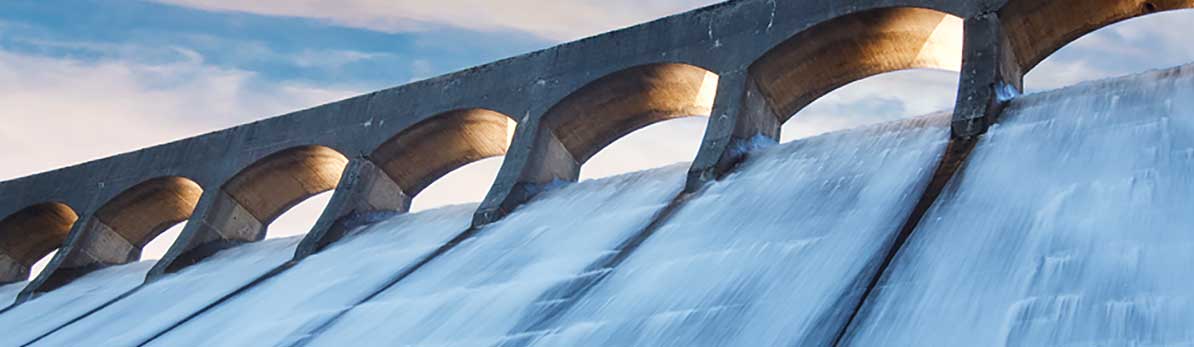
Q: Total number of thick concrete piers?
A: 6